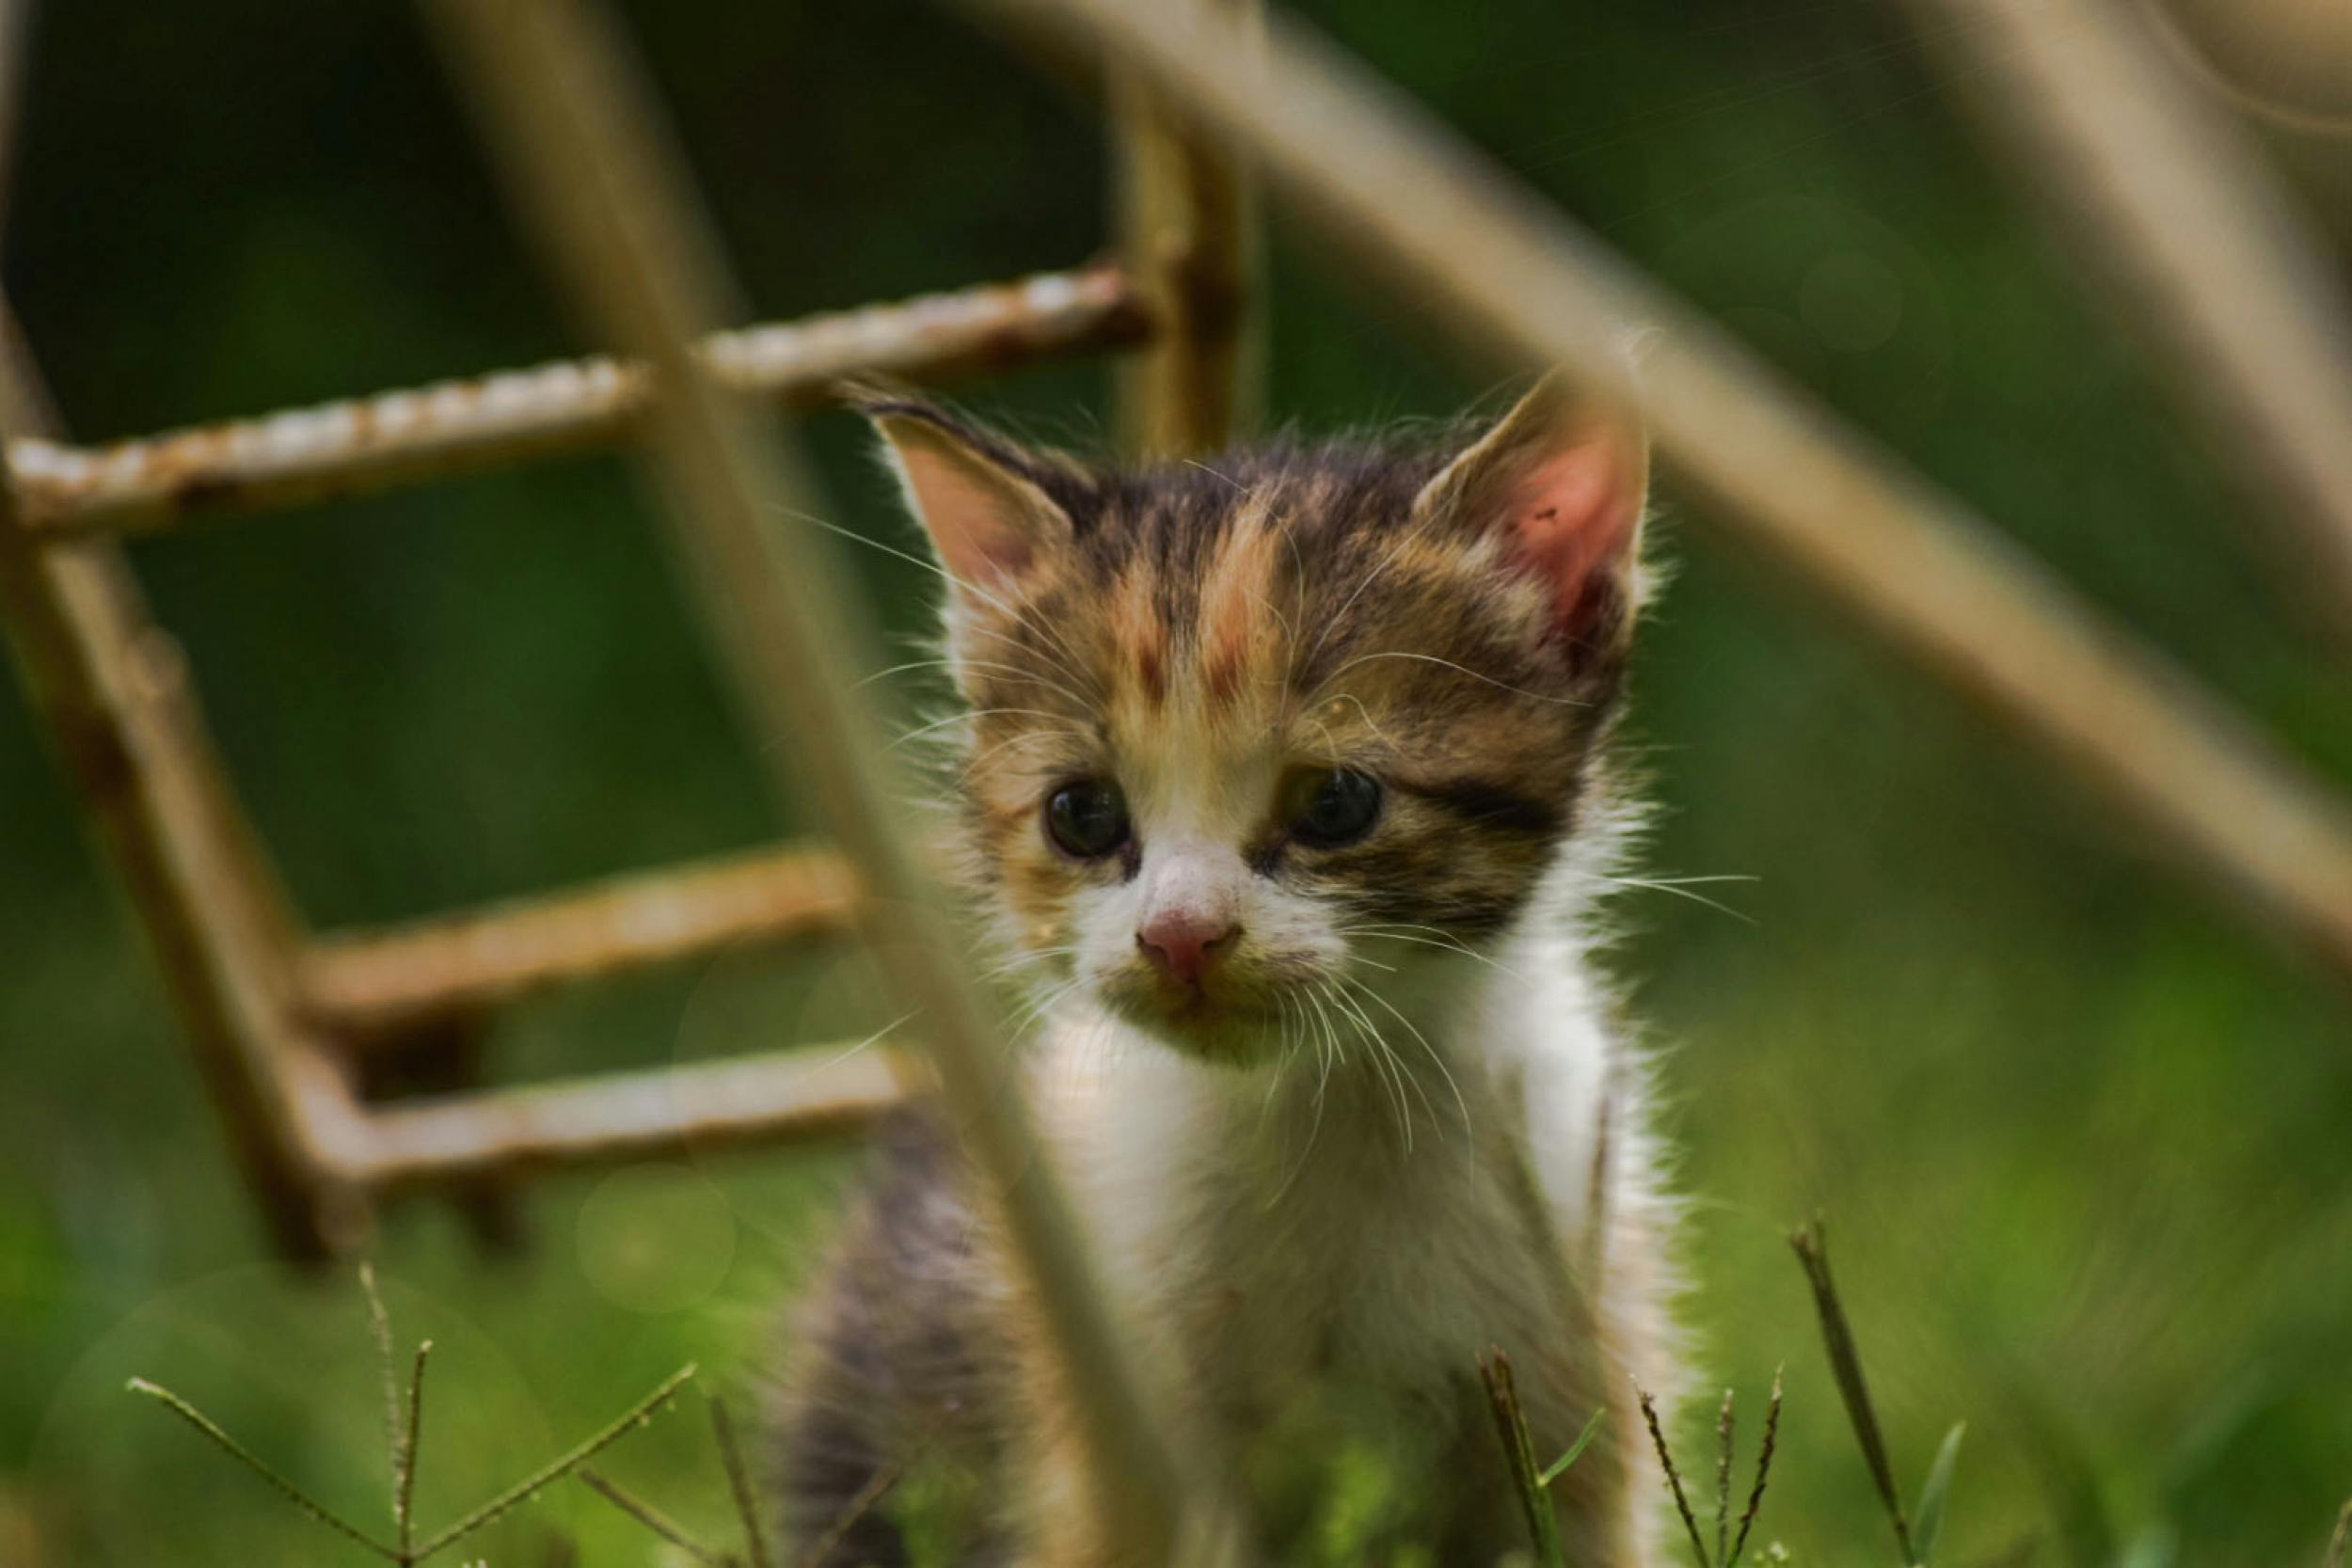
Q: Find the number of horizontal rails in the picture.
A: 3